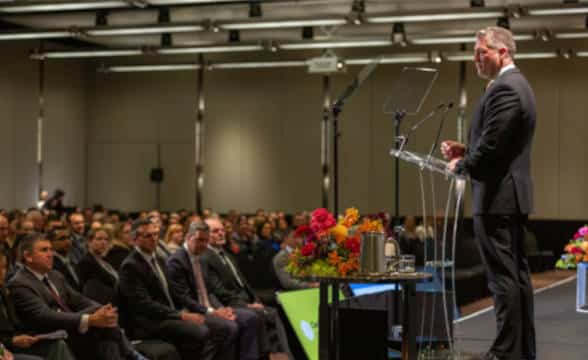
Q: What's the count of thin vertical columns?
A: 4